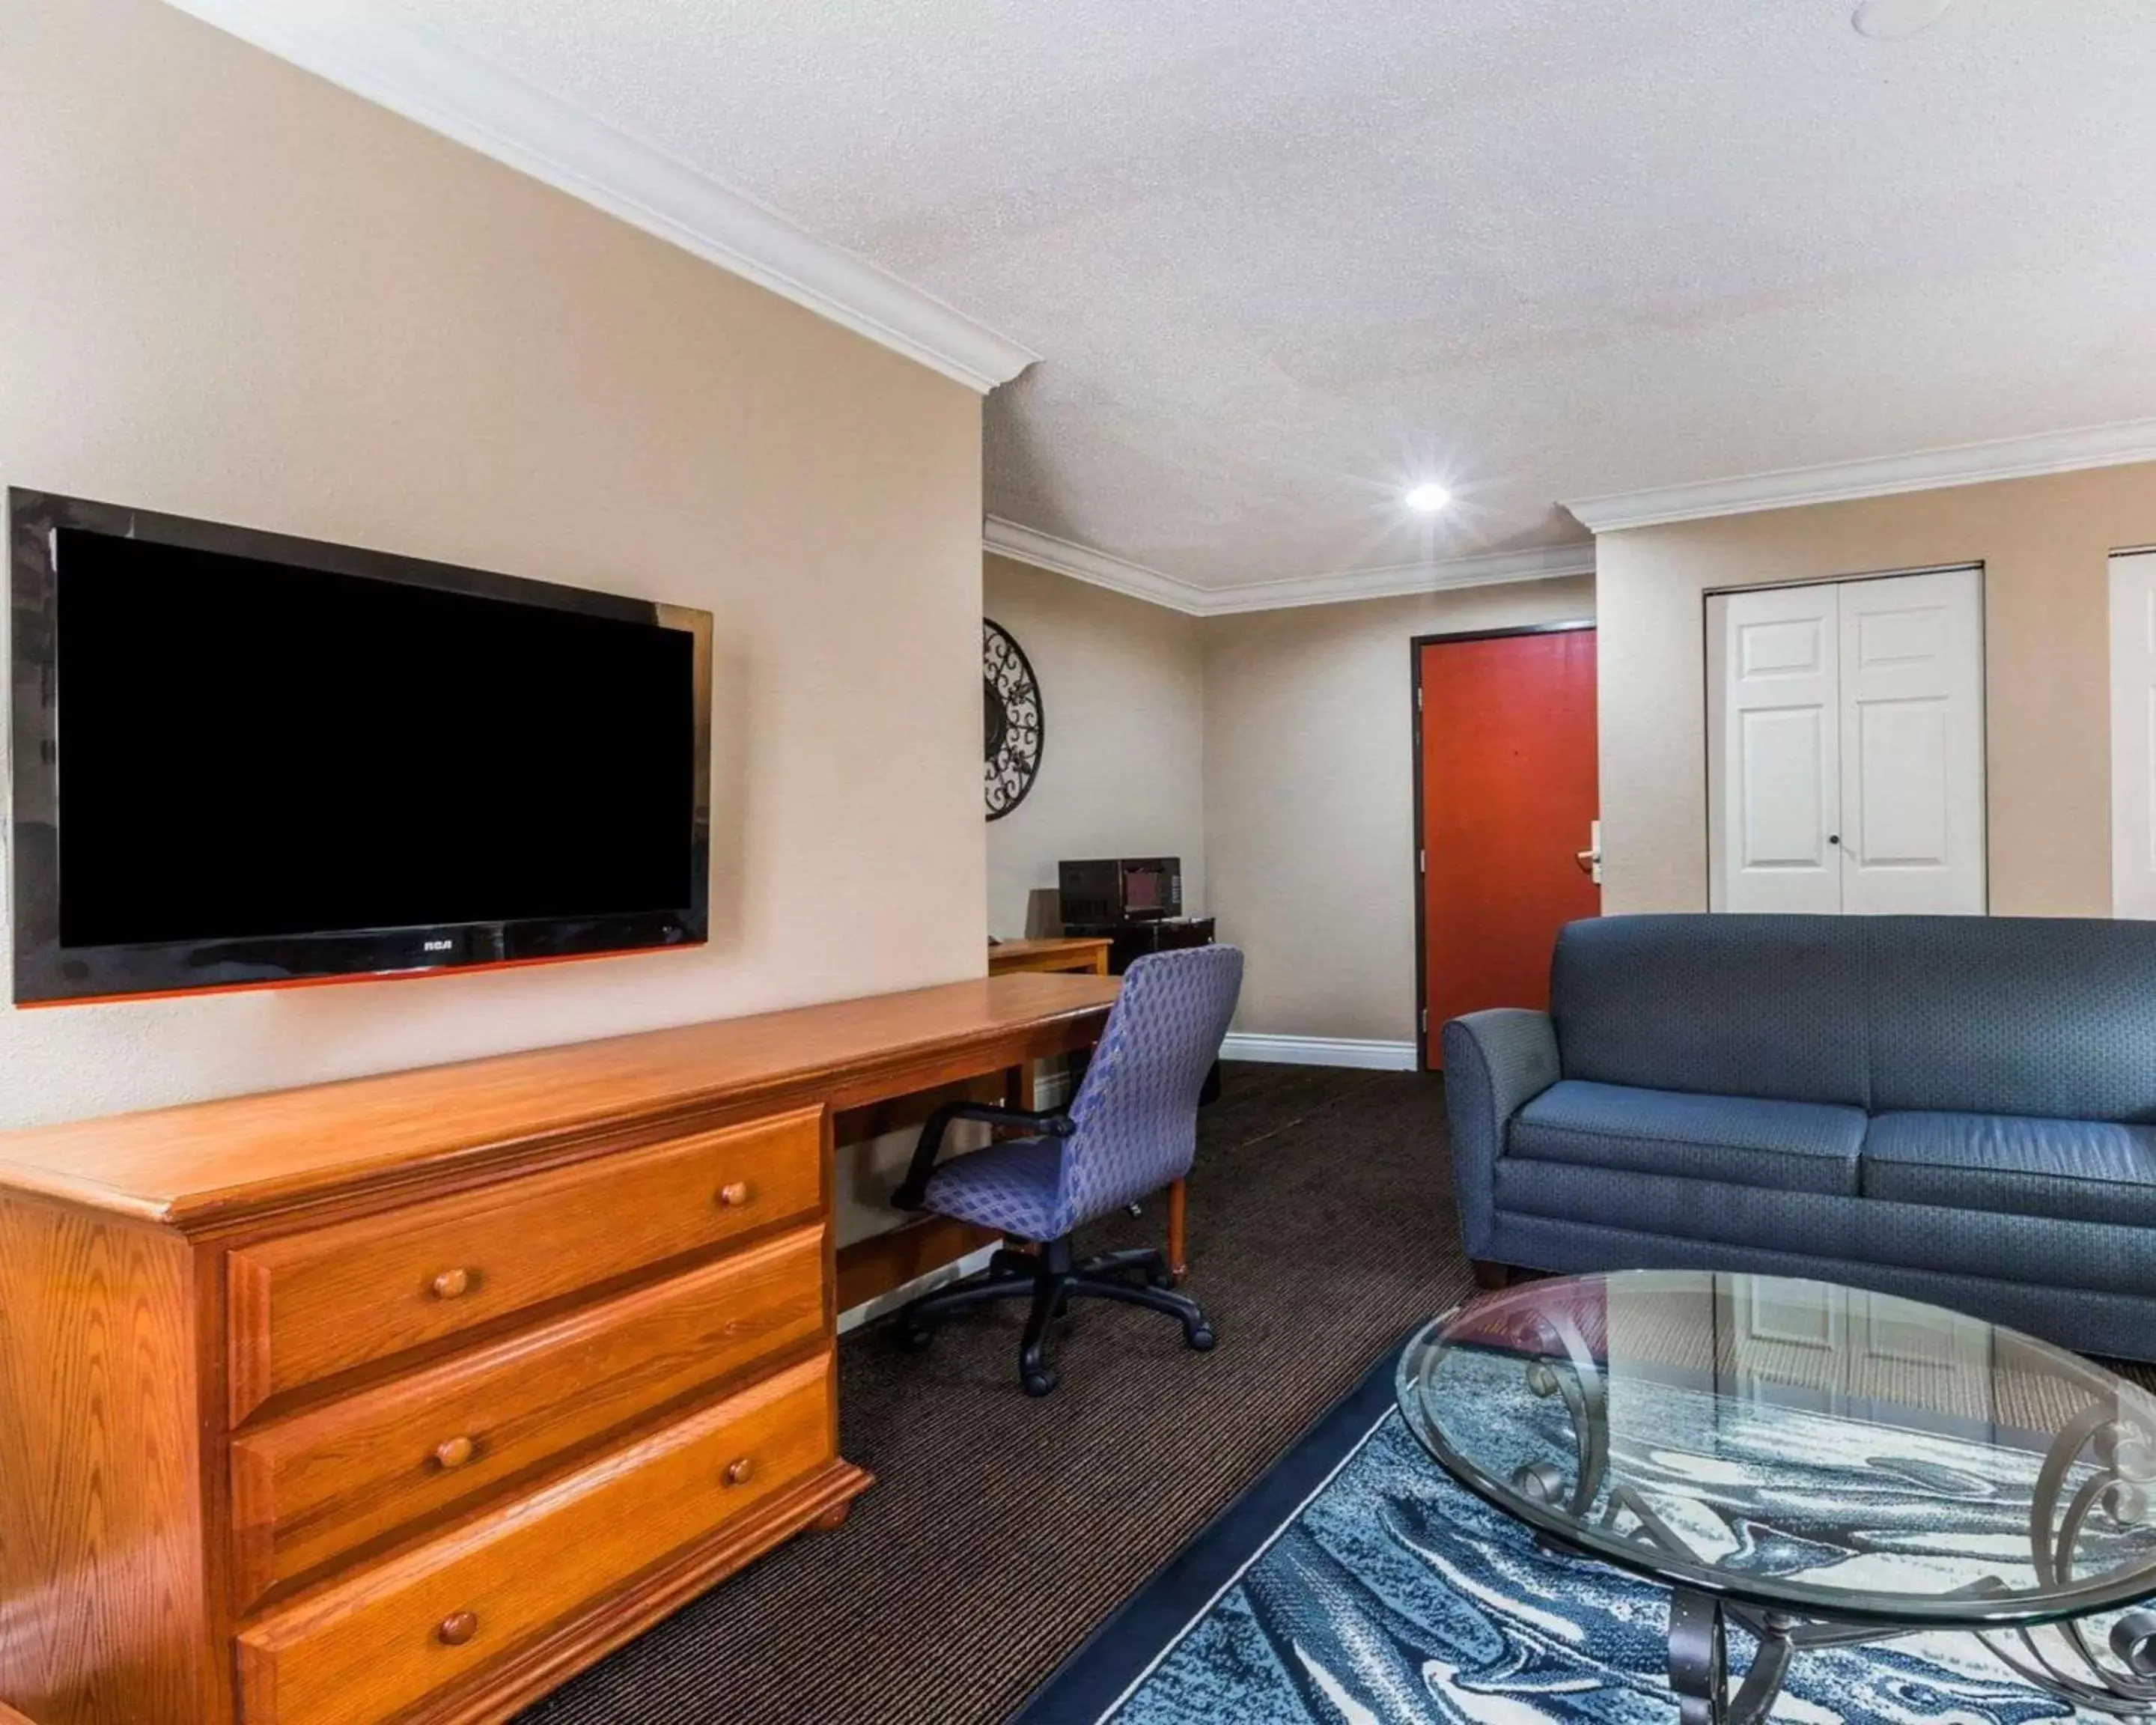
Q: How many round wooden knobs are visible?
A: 5